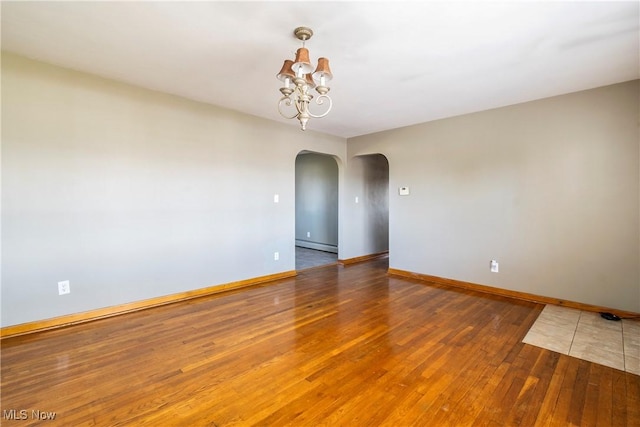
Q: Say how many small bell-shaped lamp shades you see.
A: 4